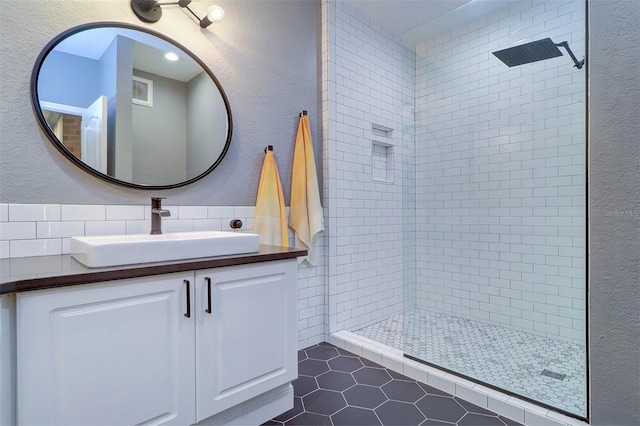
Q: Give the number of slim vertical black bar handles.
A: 2